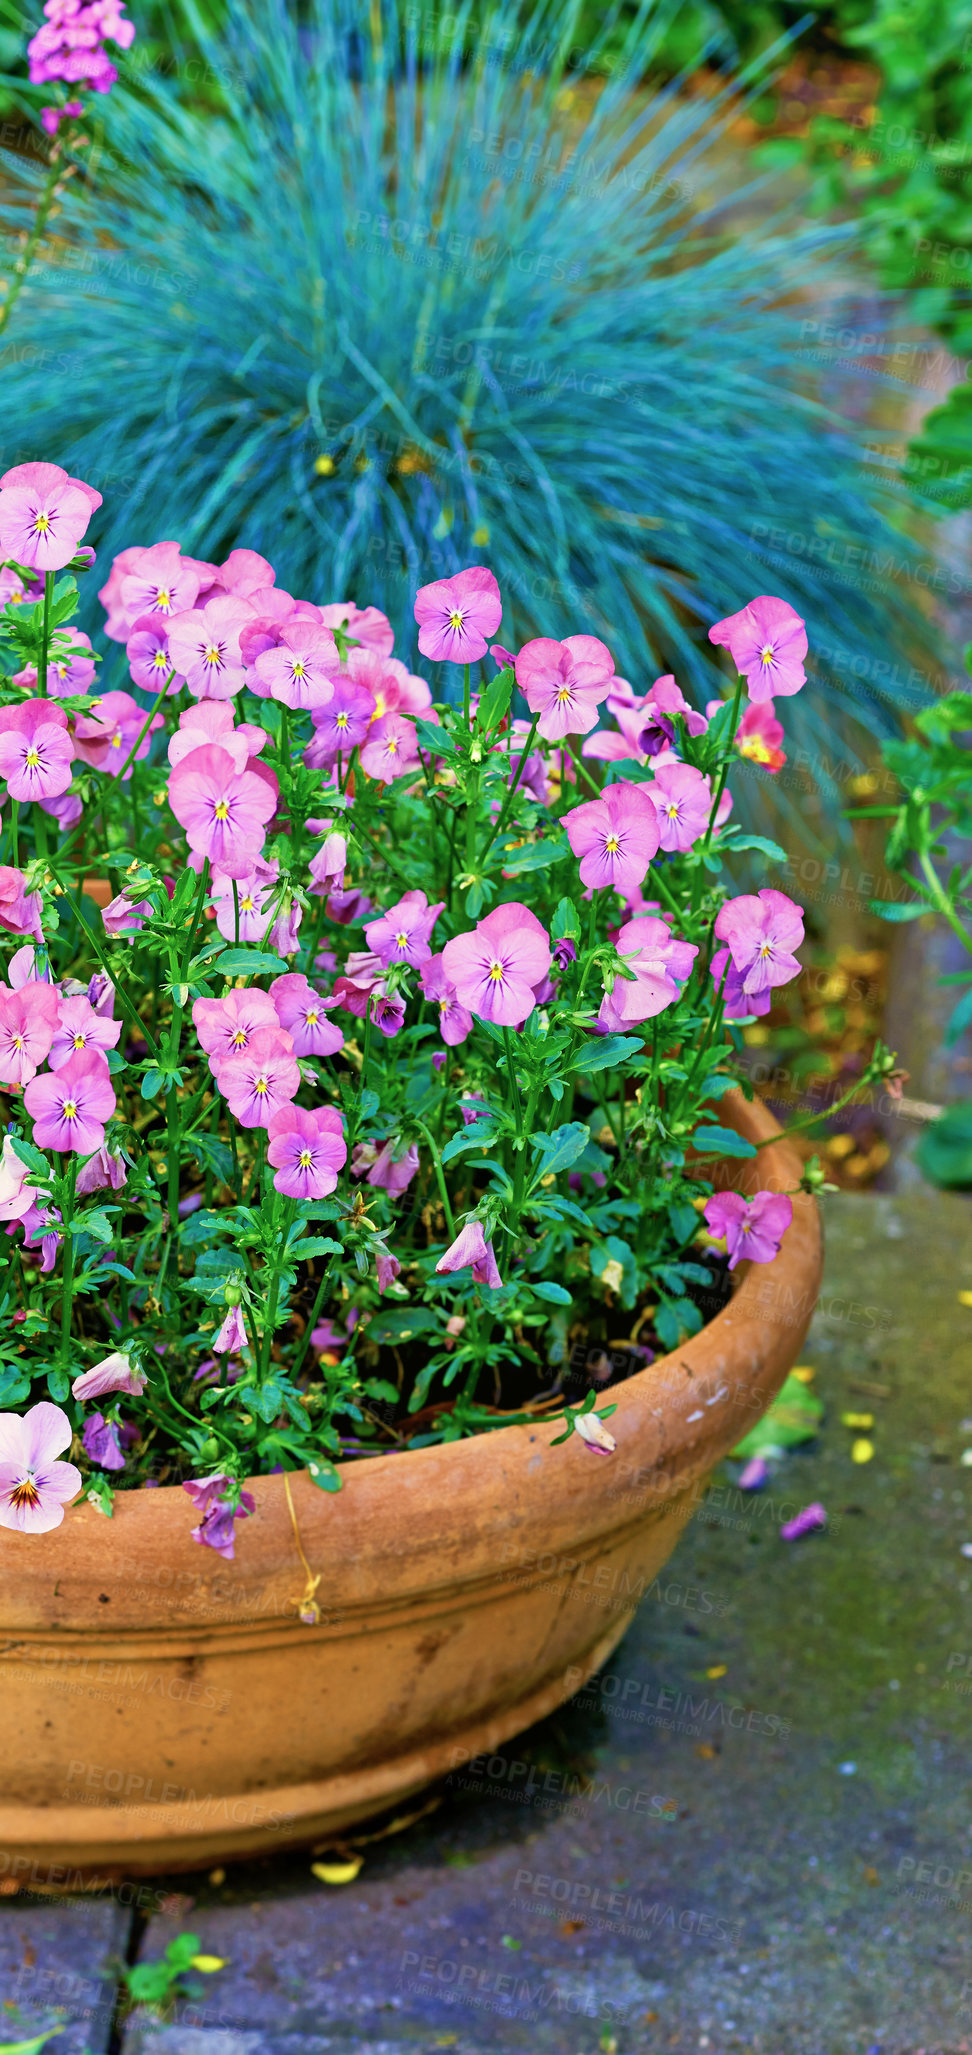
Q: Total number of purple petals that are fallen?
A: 2